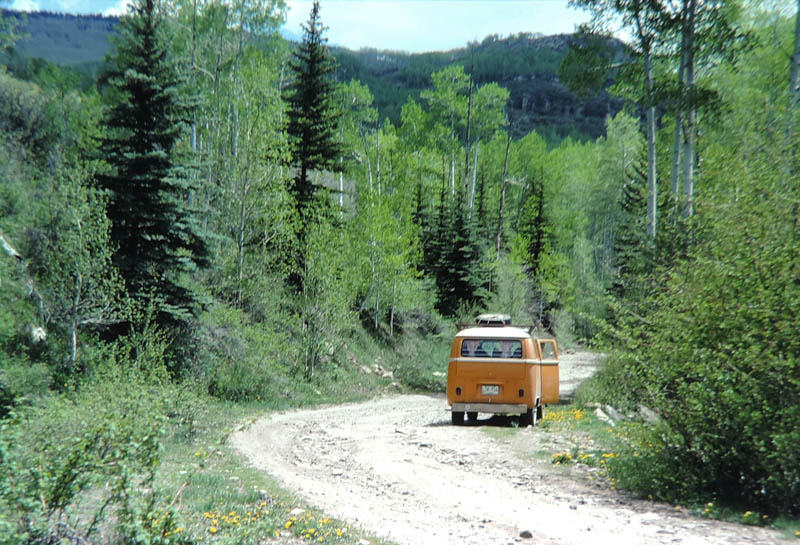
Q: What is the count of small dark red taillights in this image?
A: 2